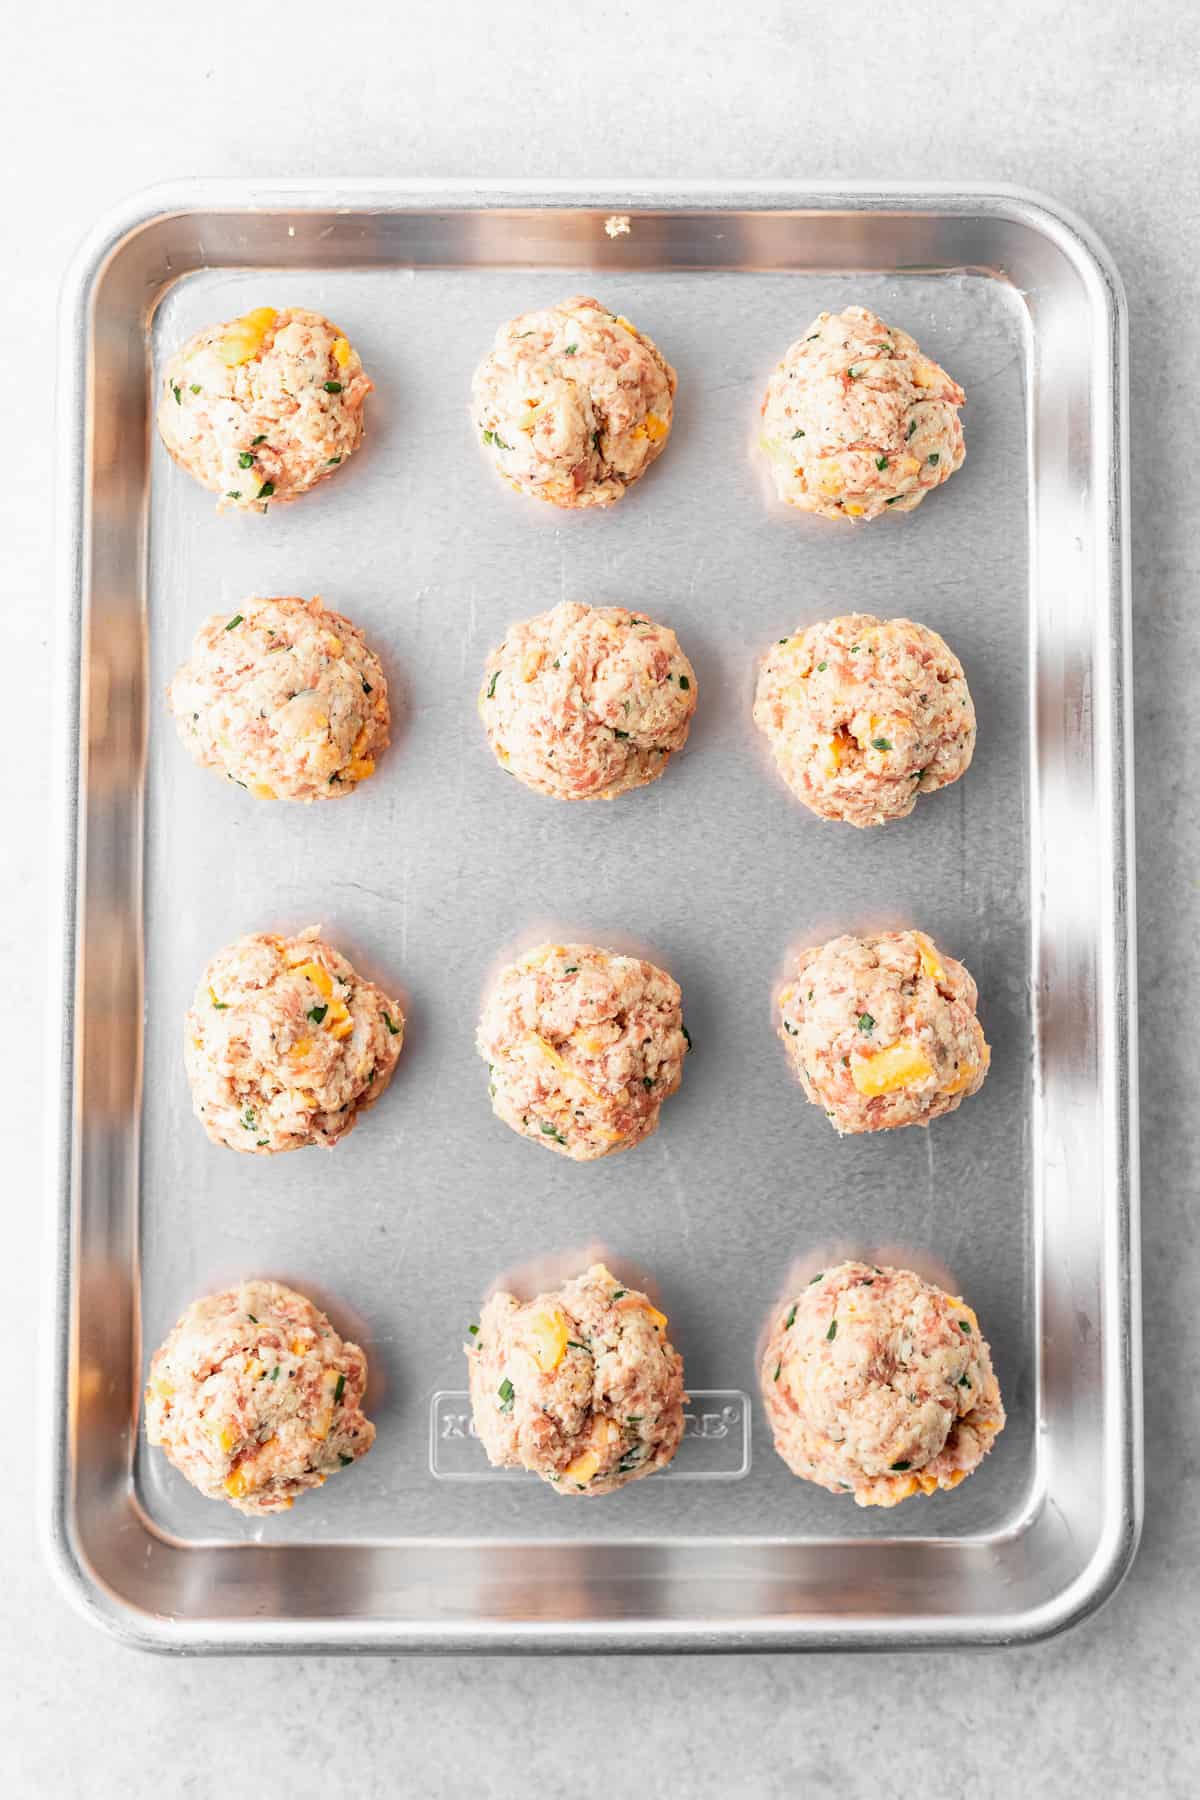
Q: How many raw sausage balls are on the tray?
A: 12